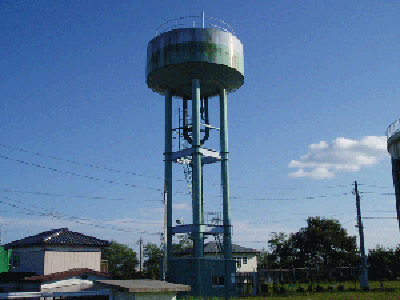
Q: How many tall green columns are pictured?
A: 3